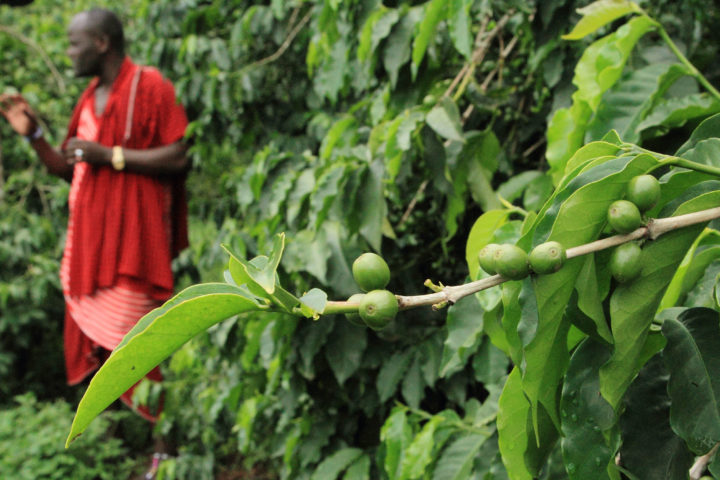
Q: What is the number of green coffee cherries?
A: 9